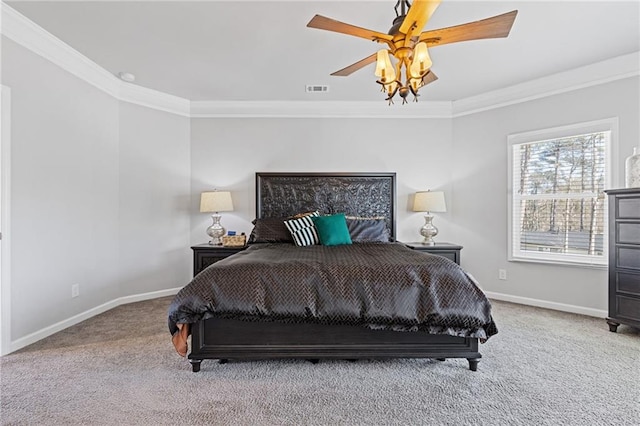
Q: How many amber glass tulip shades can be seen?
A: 4